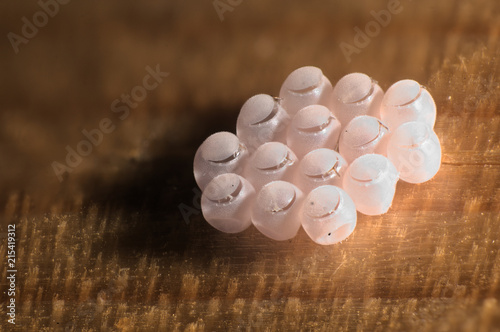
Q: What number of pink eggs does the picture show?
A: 14